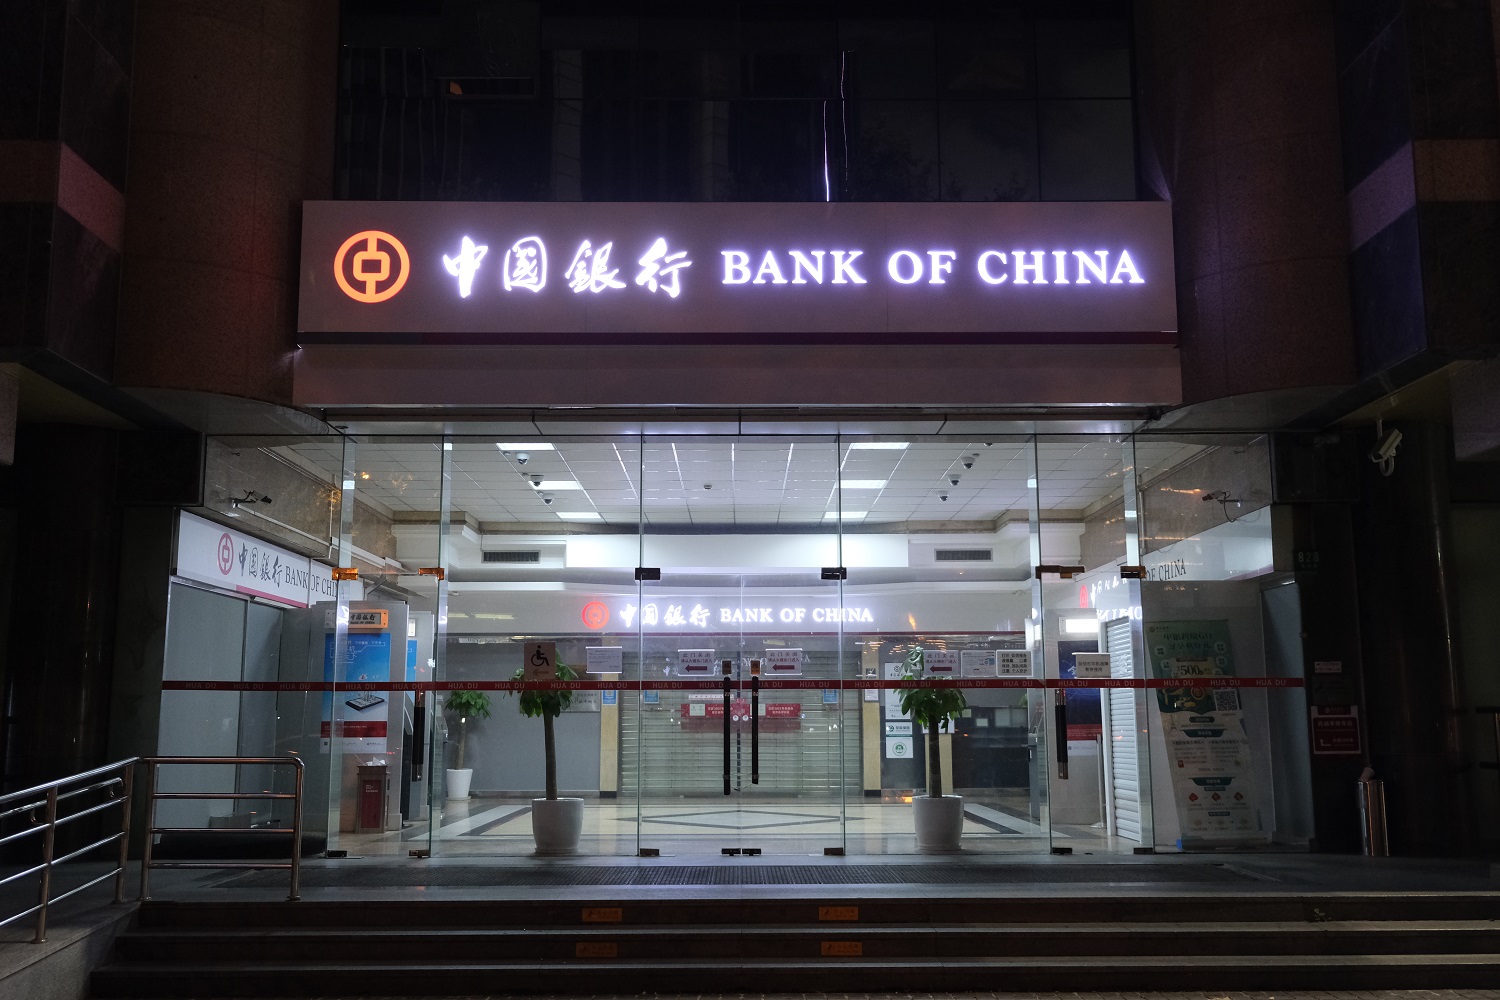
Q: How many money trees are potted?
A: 3